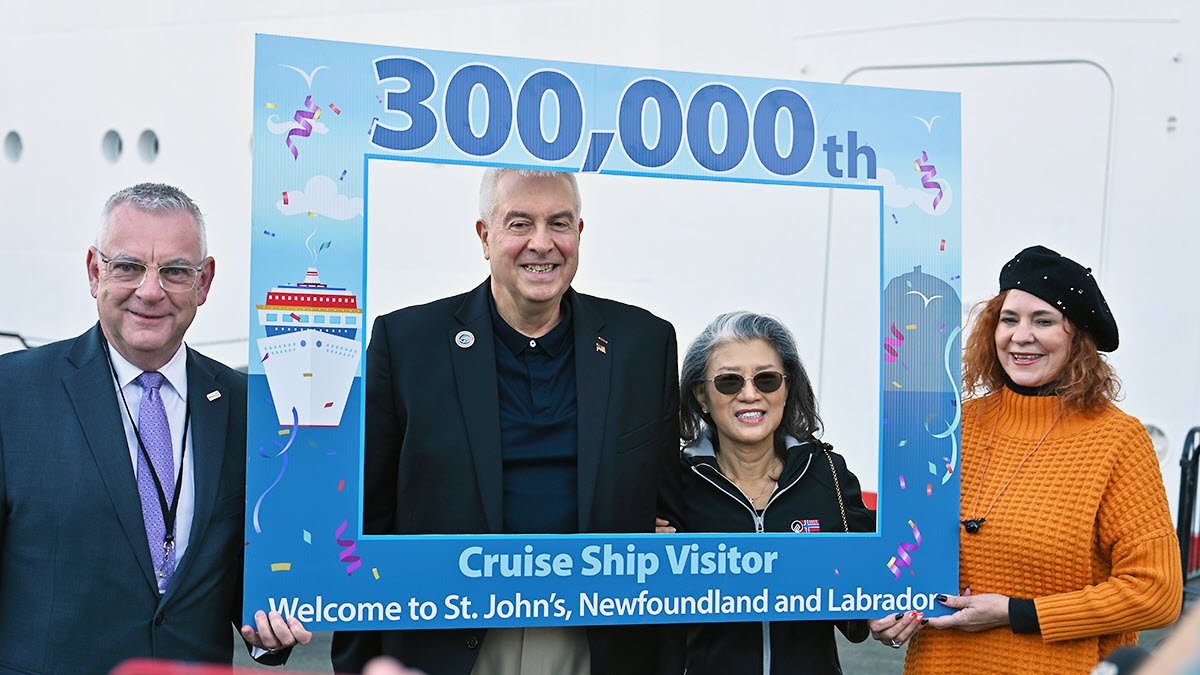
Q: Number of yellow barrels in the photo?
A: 0